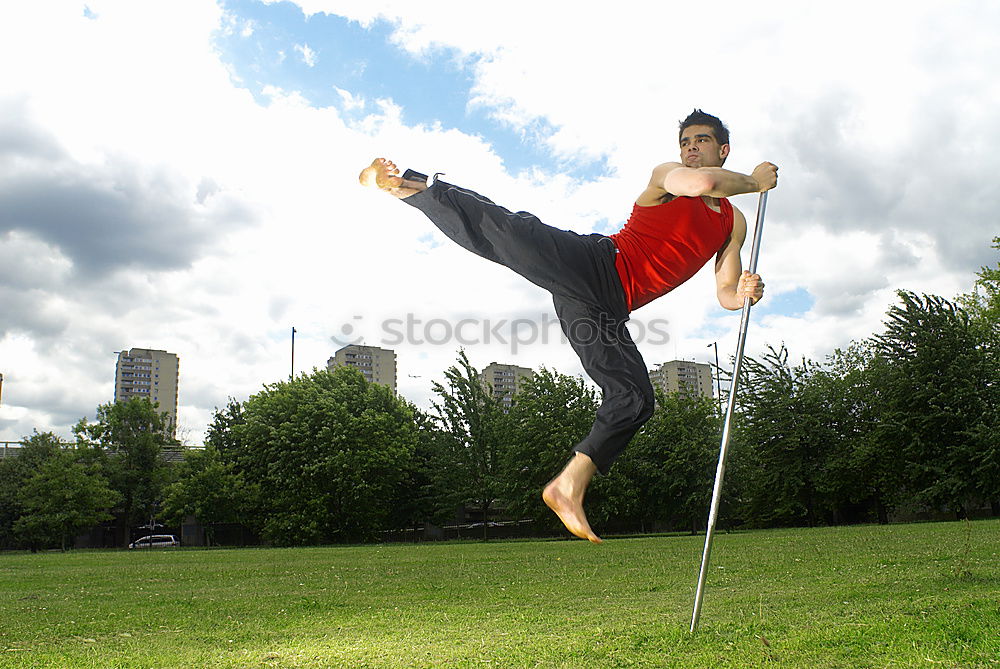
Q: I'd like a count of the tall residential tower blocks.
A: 4